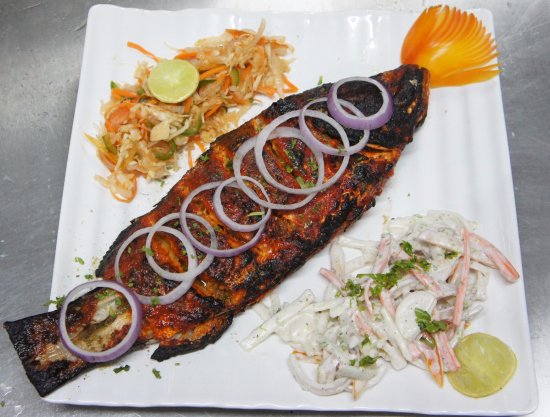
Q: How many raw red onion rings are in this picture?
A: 9